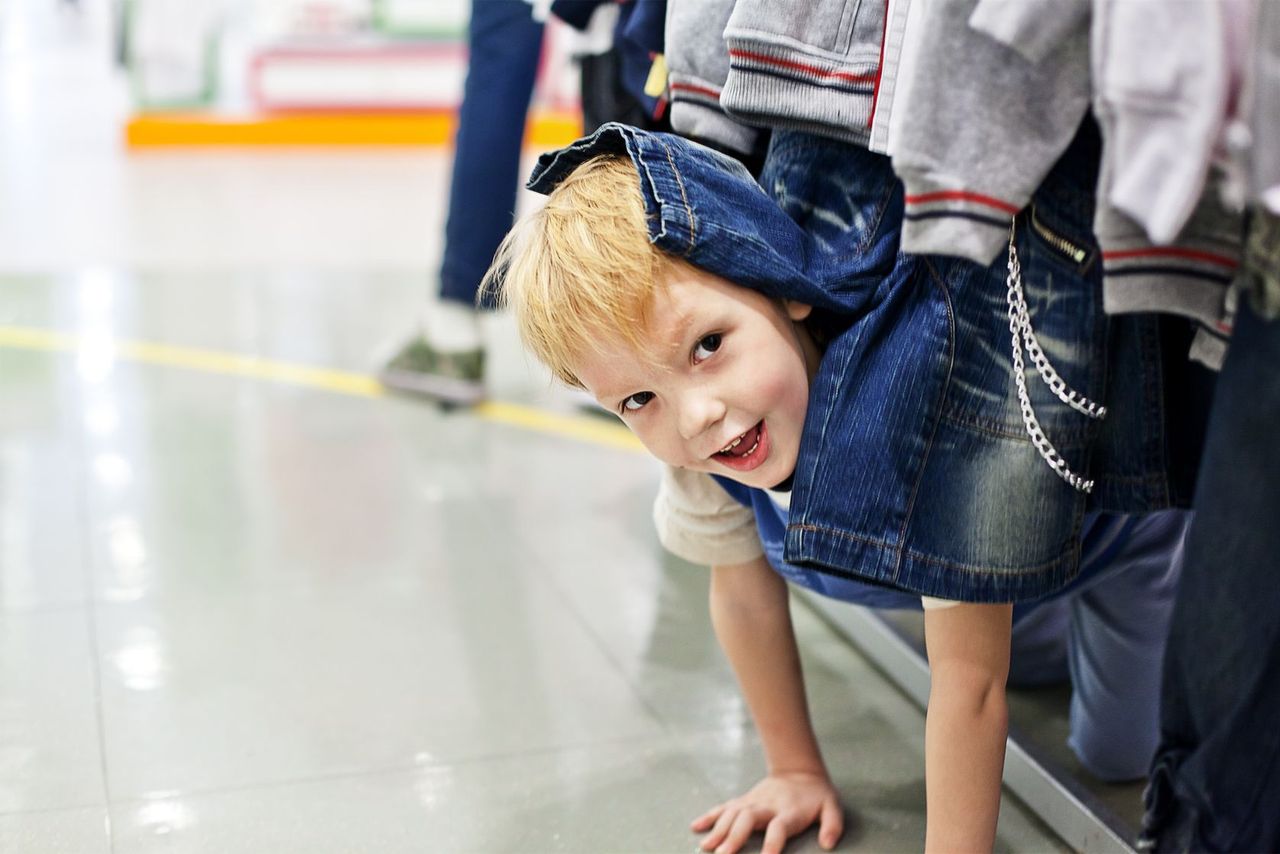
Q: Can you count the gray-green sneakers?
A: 1